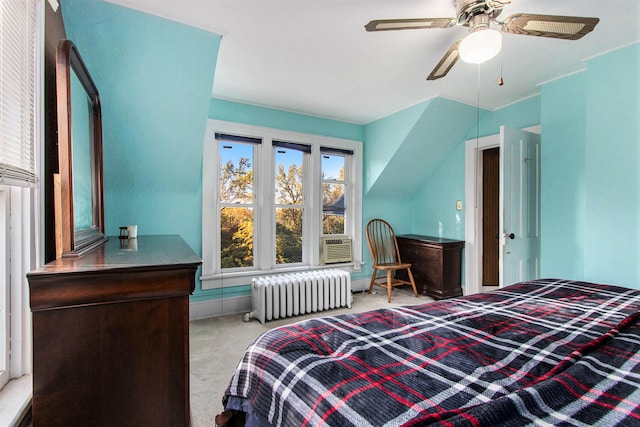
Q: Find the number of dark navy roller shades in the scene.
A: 3